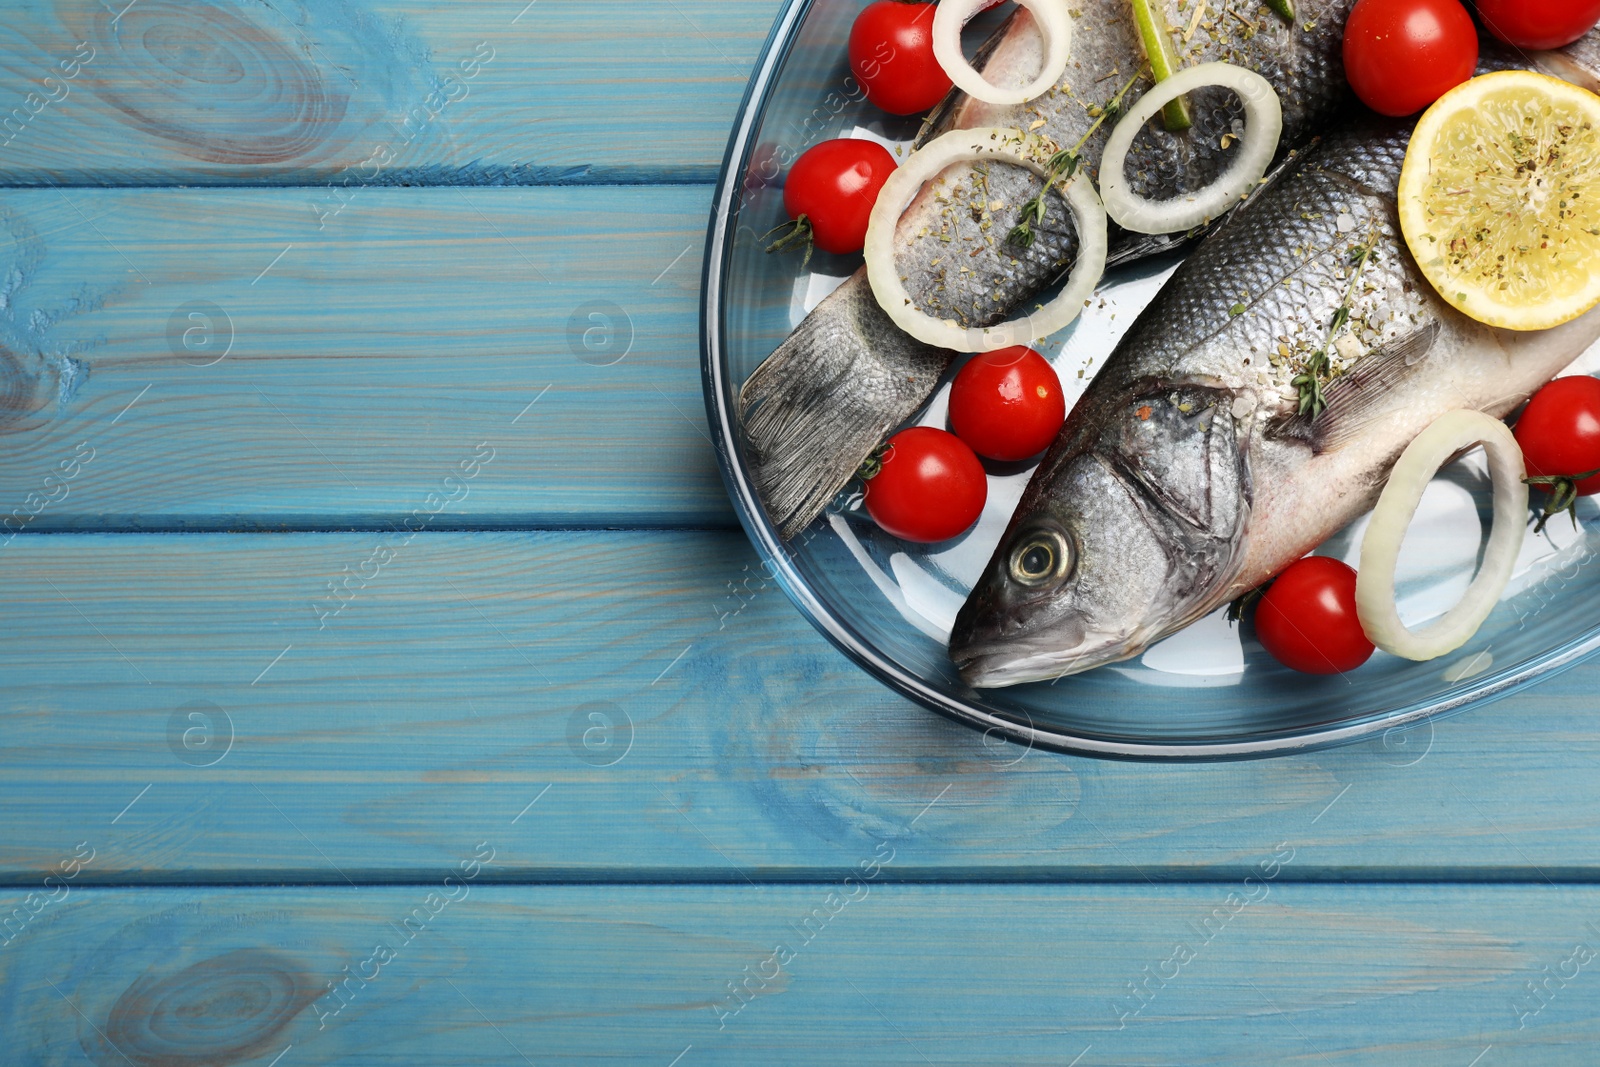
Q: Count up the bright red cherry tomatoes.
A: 8